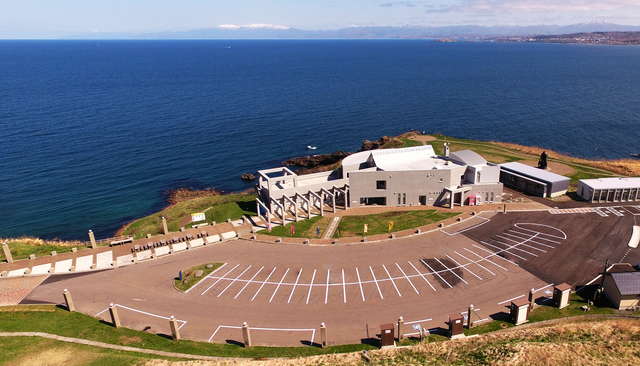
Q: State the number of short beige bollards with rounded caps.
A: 11